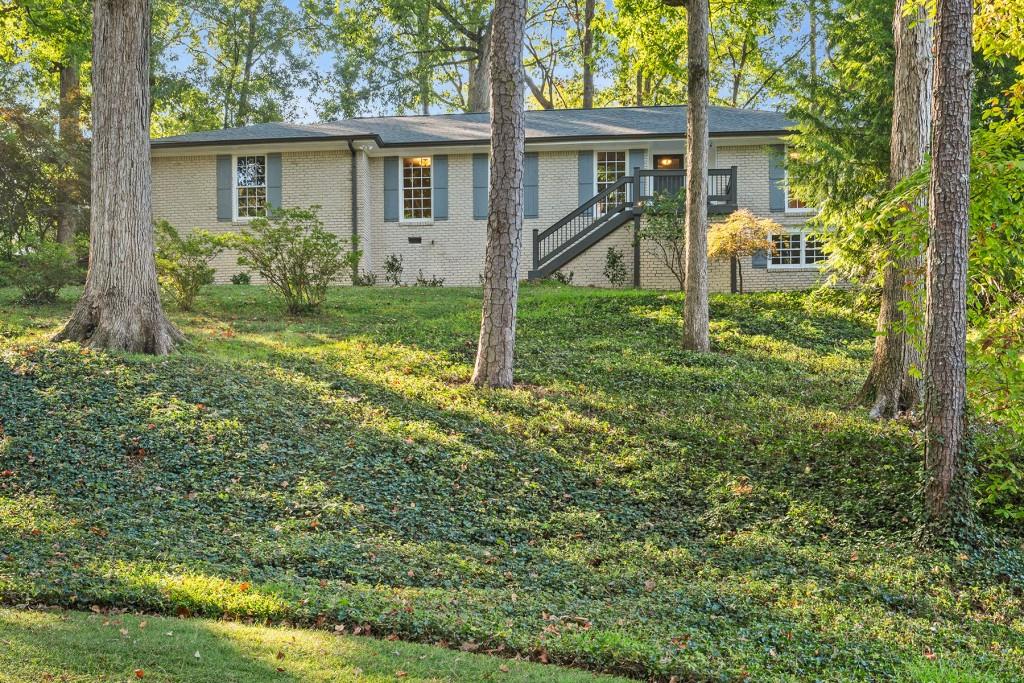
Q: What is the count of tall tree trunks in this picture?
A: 5